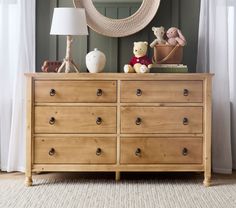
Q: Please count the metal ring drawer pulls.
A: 12